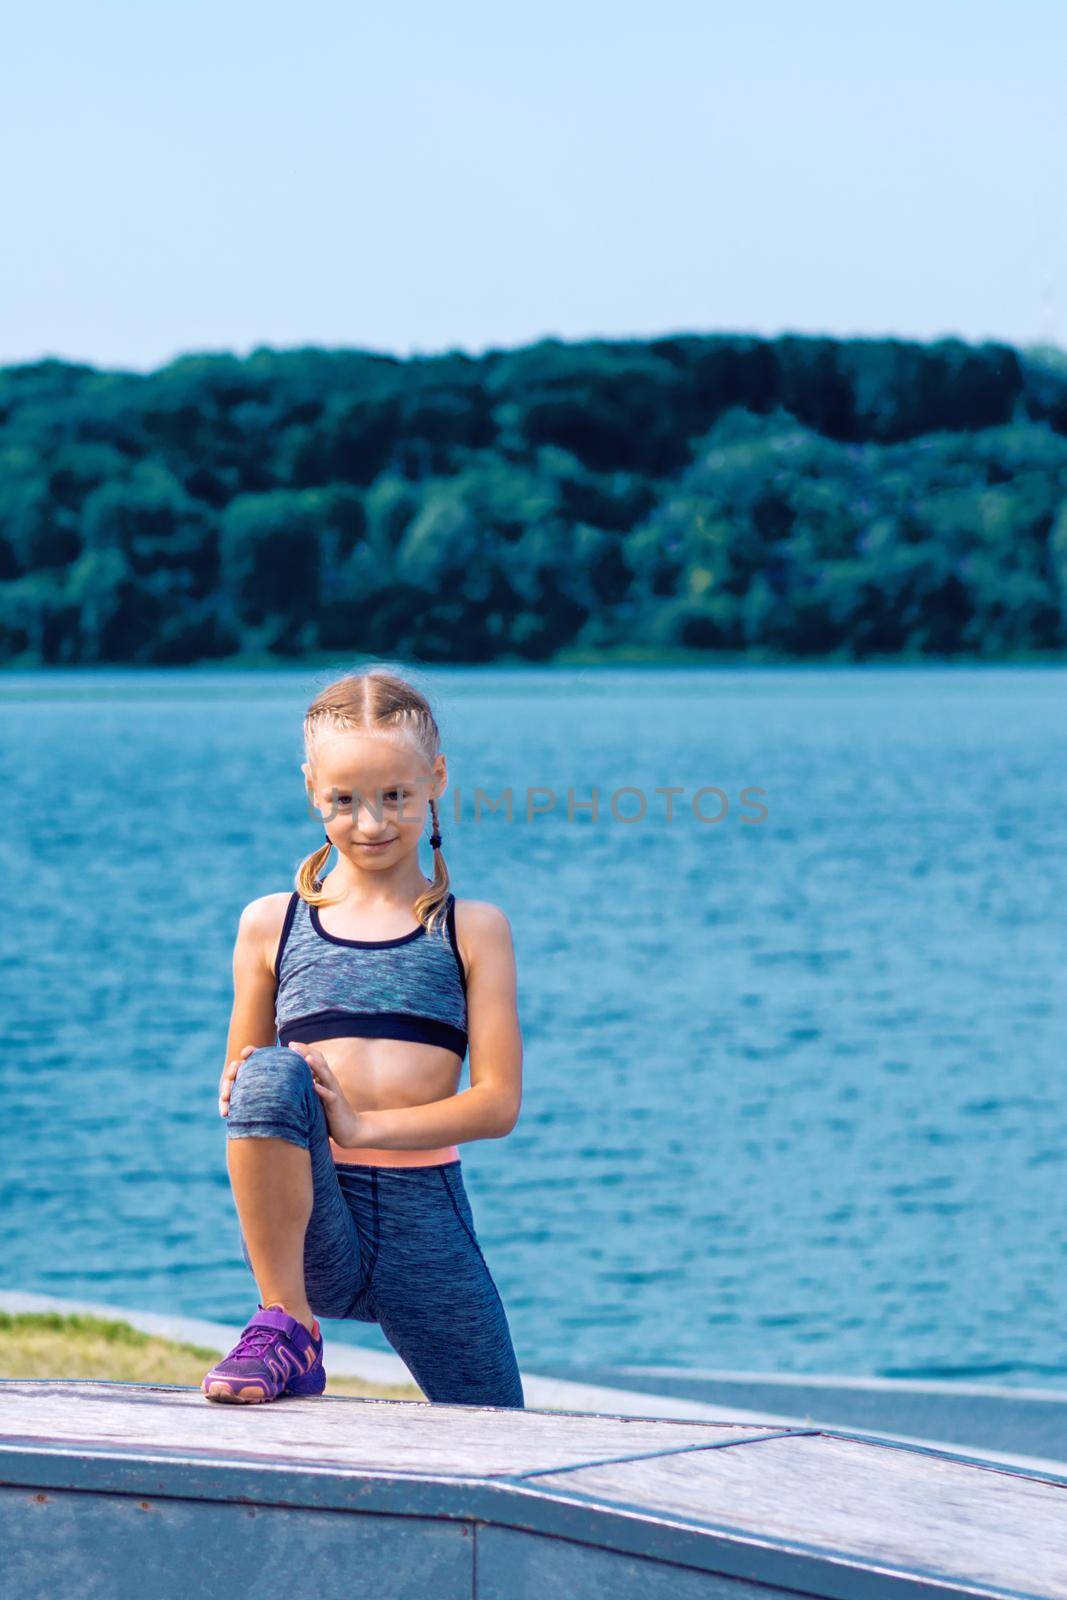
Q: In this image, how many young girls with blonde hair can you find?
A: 1